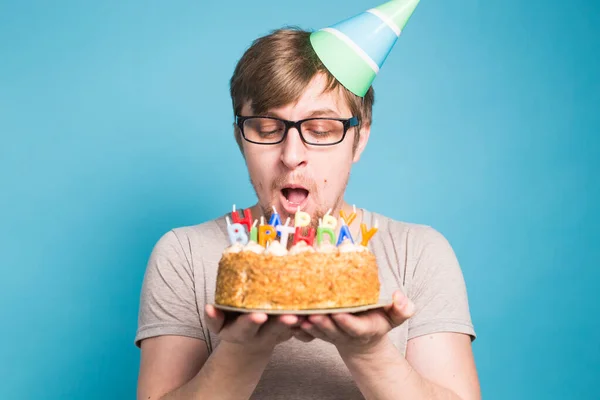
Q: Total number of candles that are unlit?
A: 13